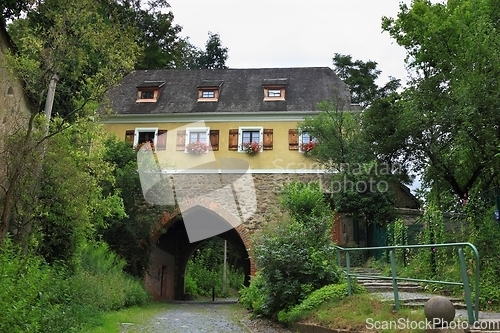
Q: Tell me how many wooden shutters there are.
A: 7